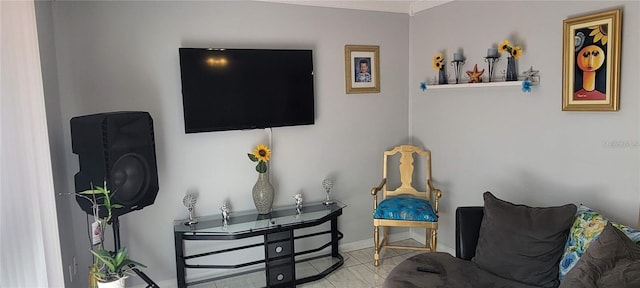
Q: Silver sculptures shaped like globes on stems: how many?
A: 2